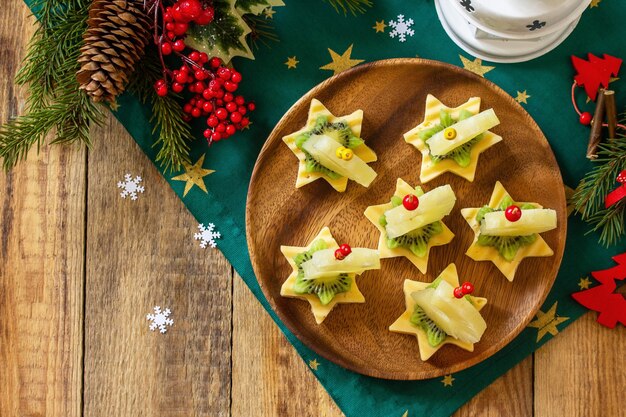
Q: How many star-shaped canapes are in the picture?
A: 6